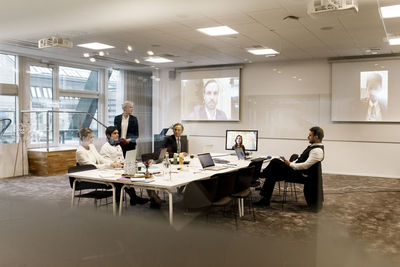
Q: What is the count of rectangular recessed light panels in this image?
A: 6